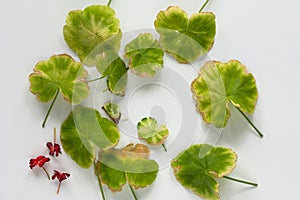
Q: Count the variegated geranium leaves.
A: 11